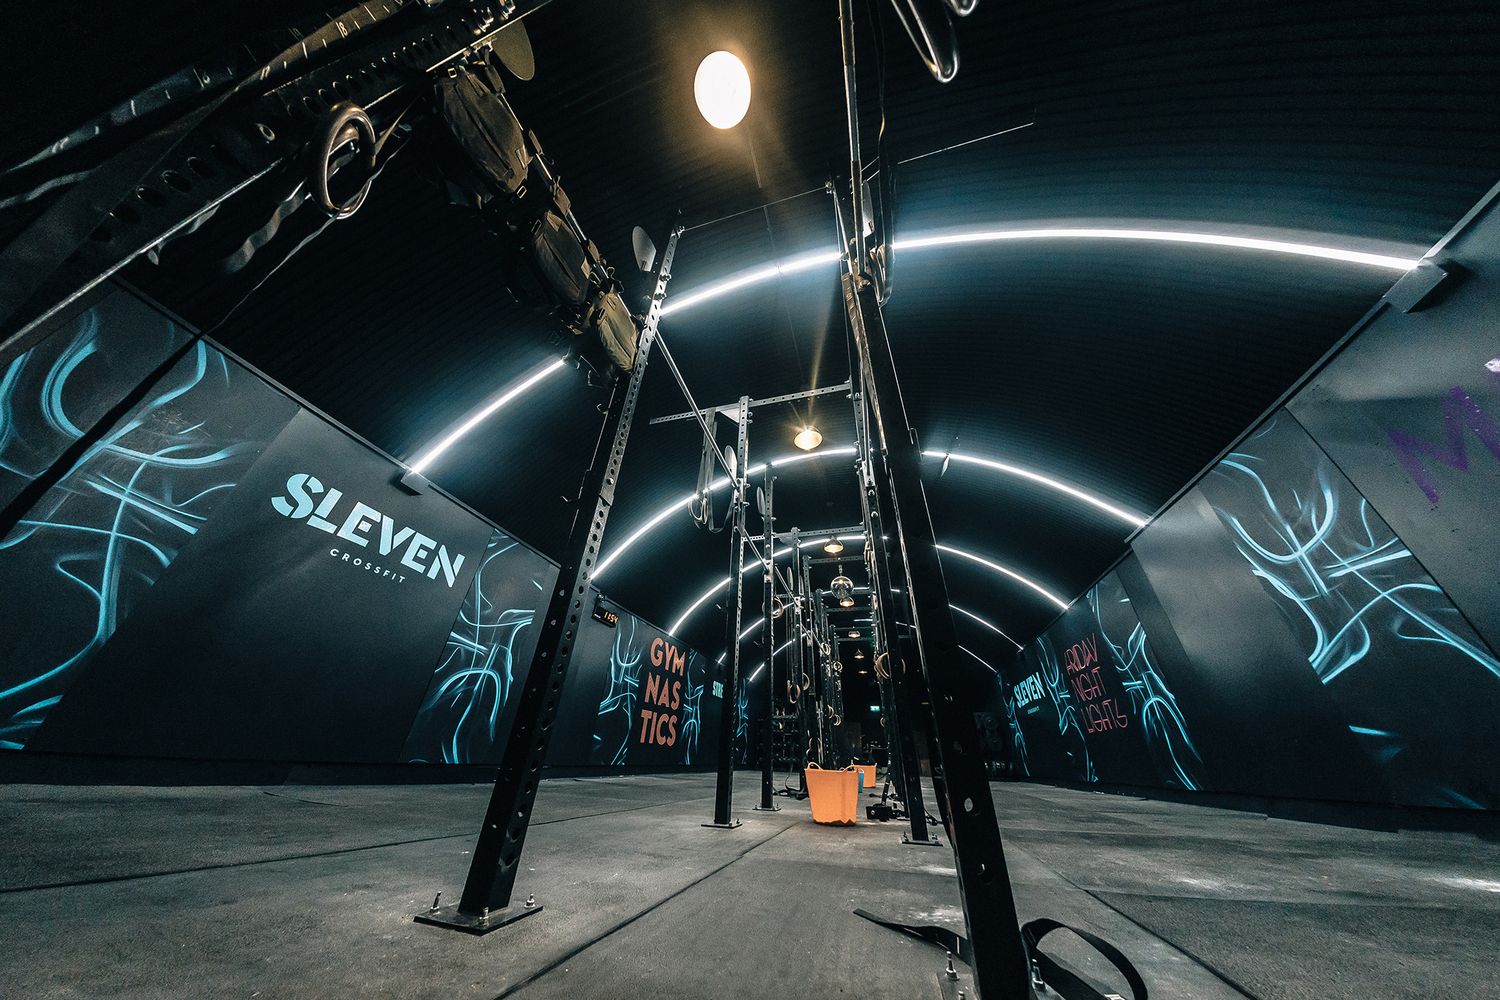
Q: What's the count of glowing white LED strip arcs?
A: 5